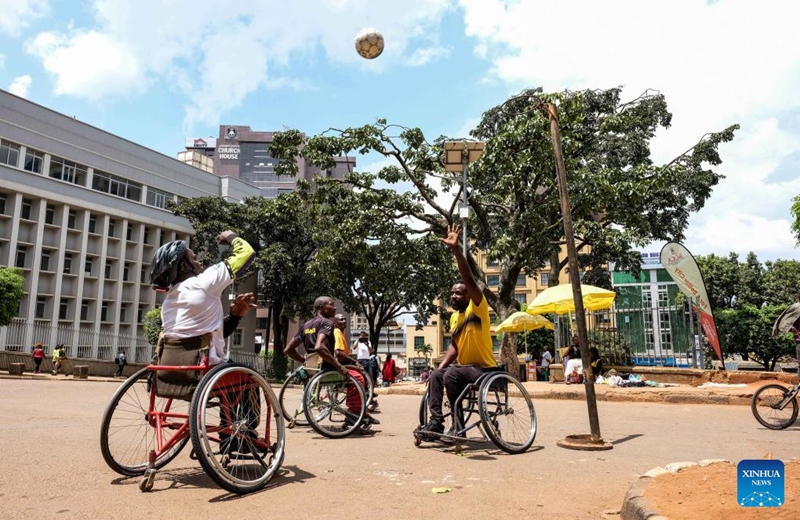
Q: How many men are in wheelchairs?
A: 4